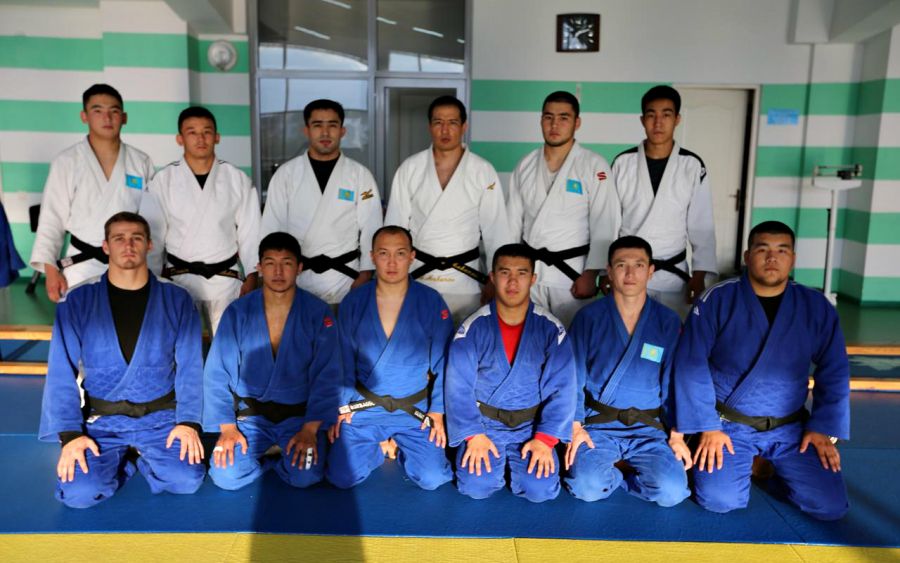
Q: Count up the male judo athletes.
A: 12